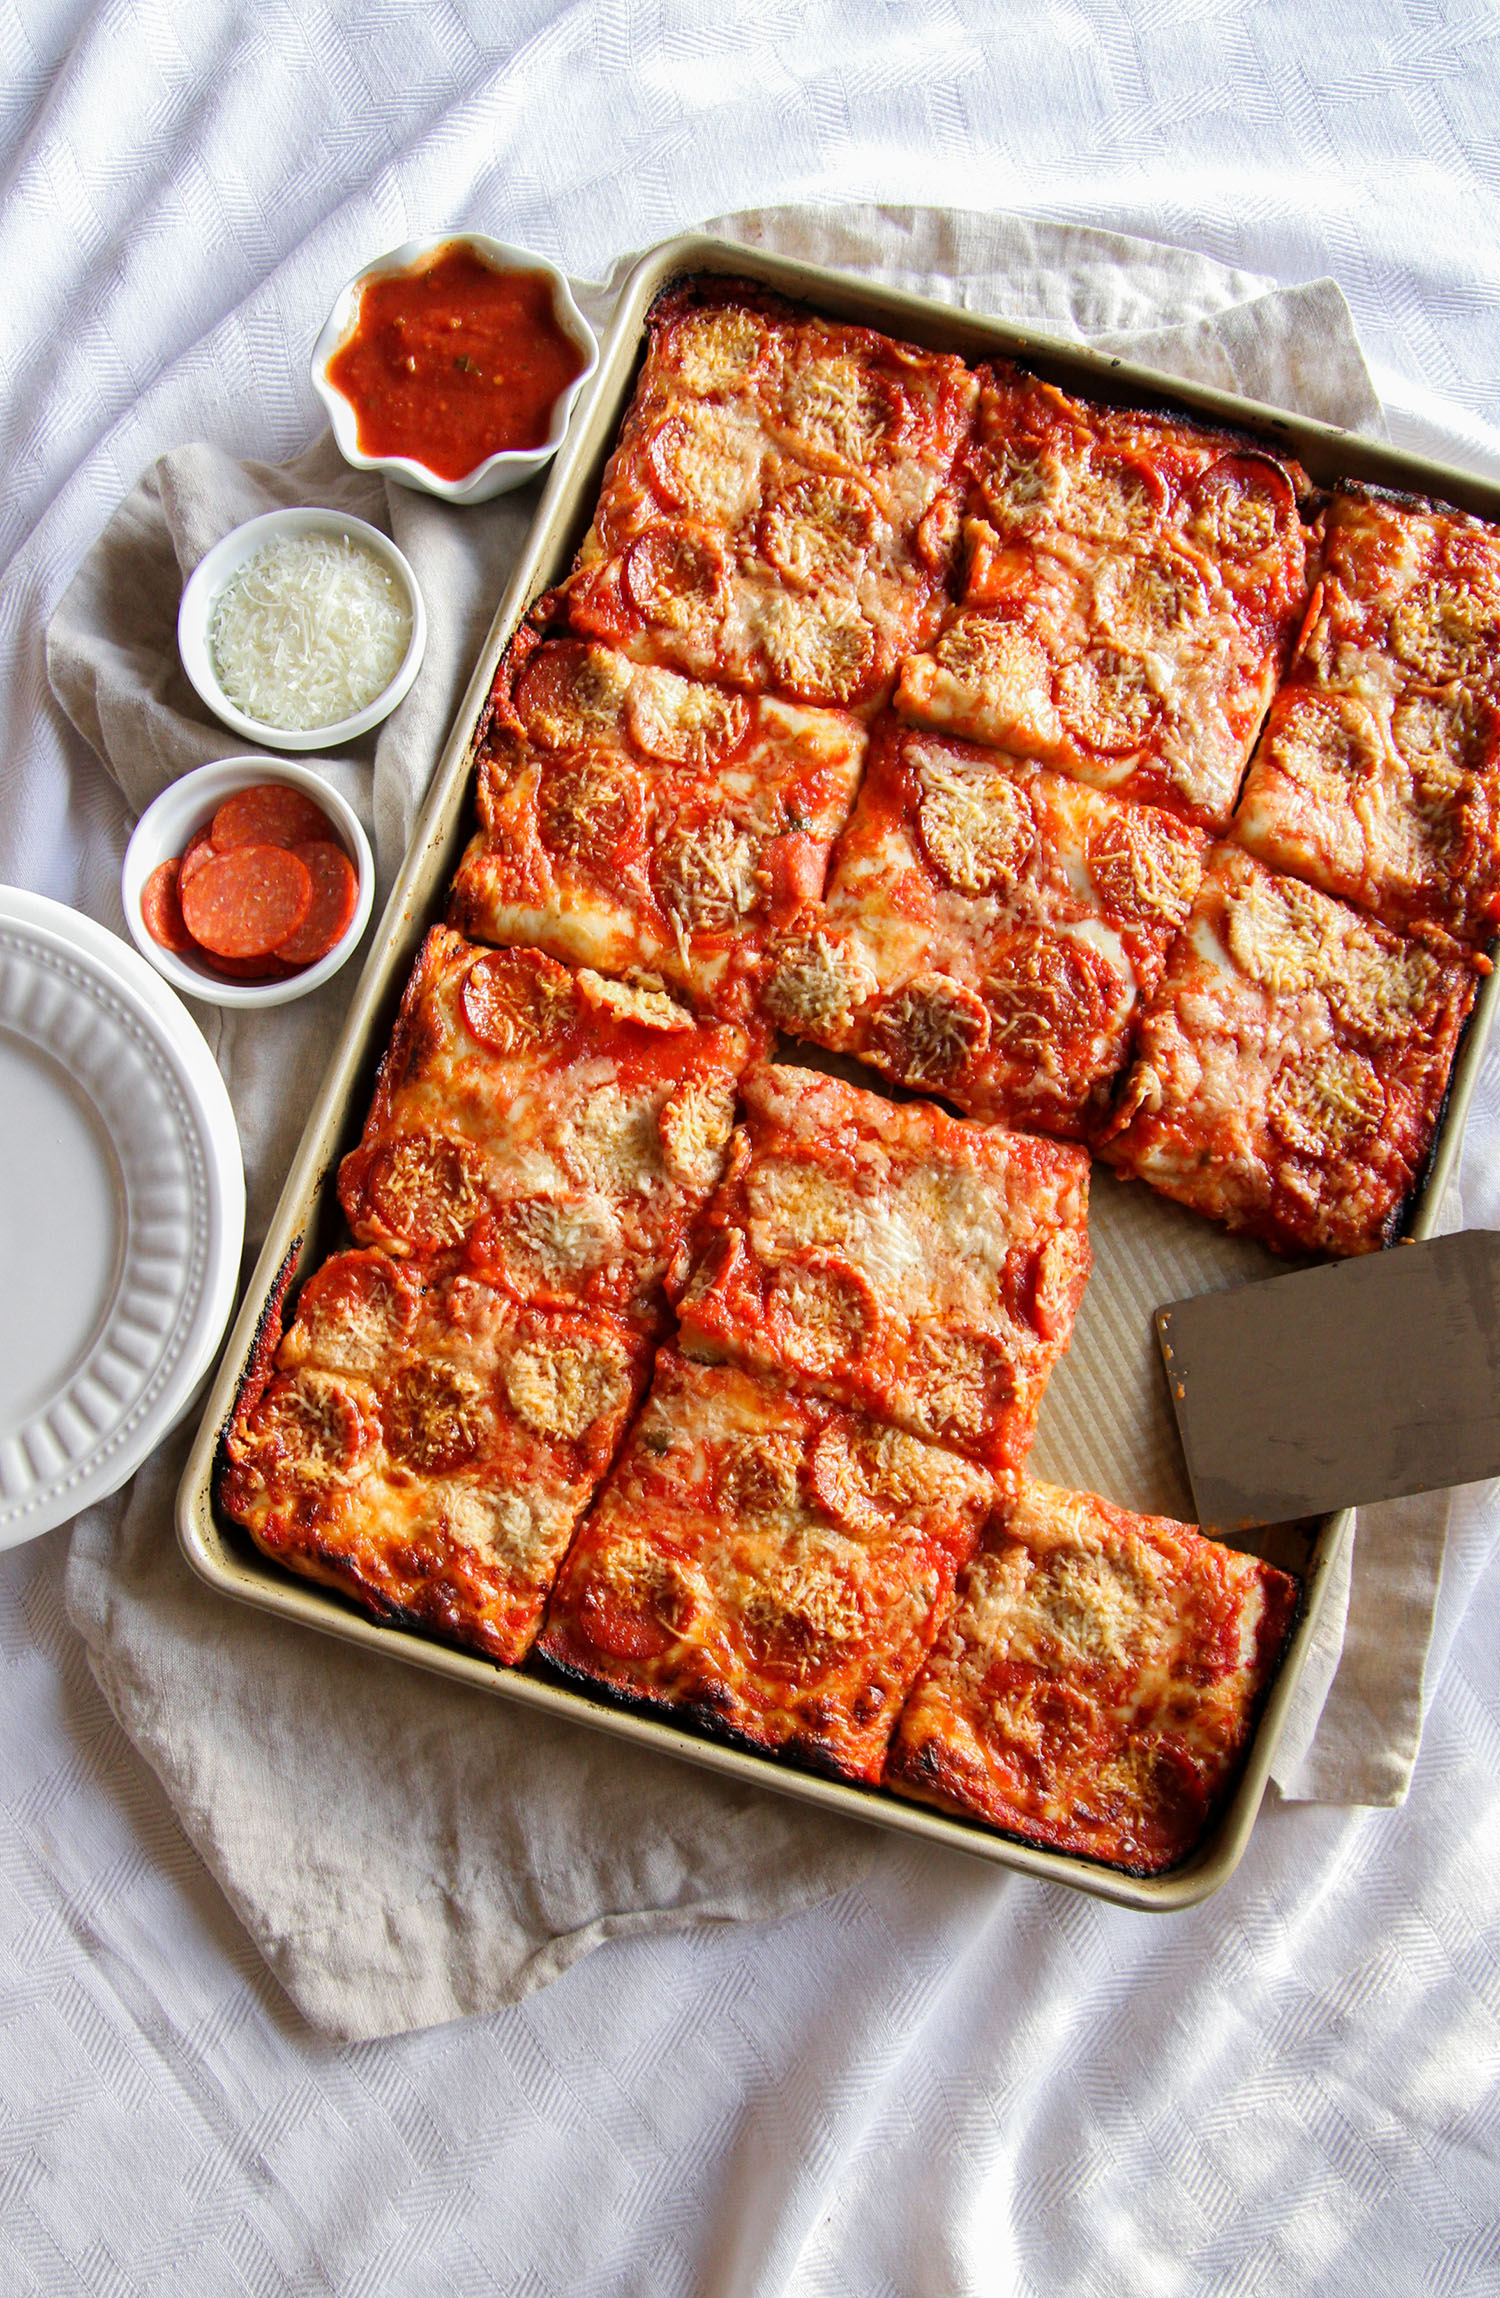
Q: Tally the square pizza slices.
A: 11